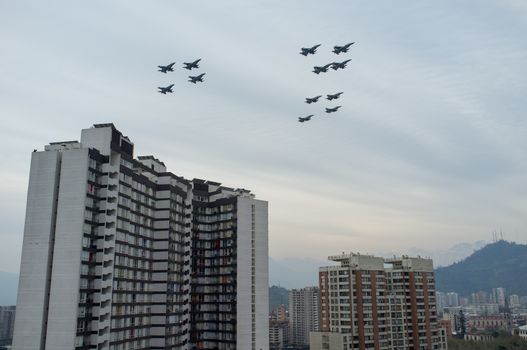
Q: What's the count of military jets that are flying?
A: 12